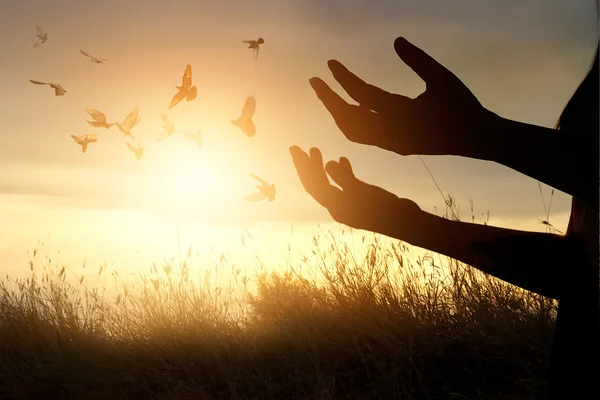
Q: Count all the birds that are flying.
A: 13